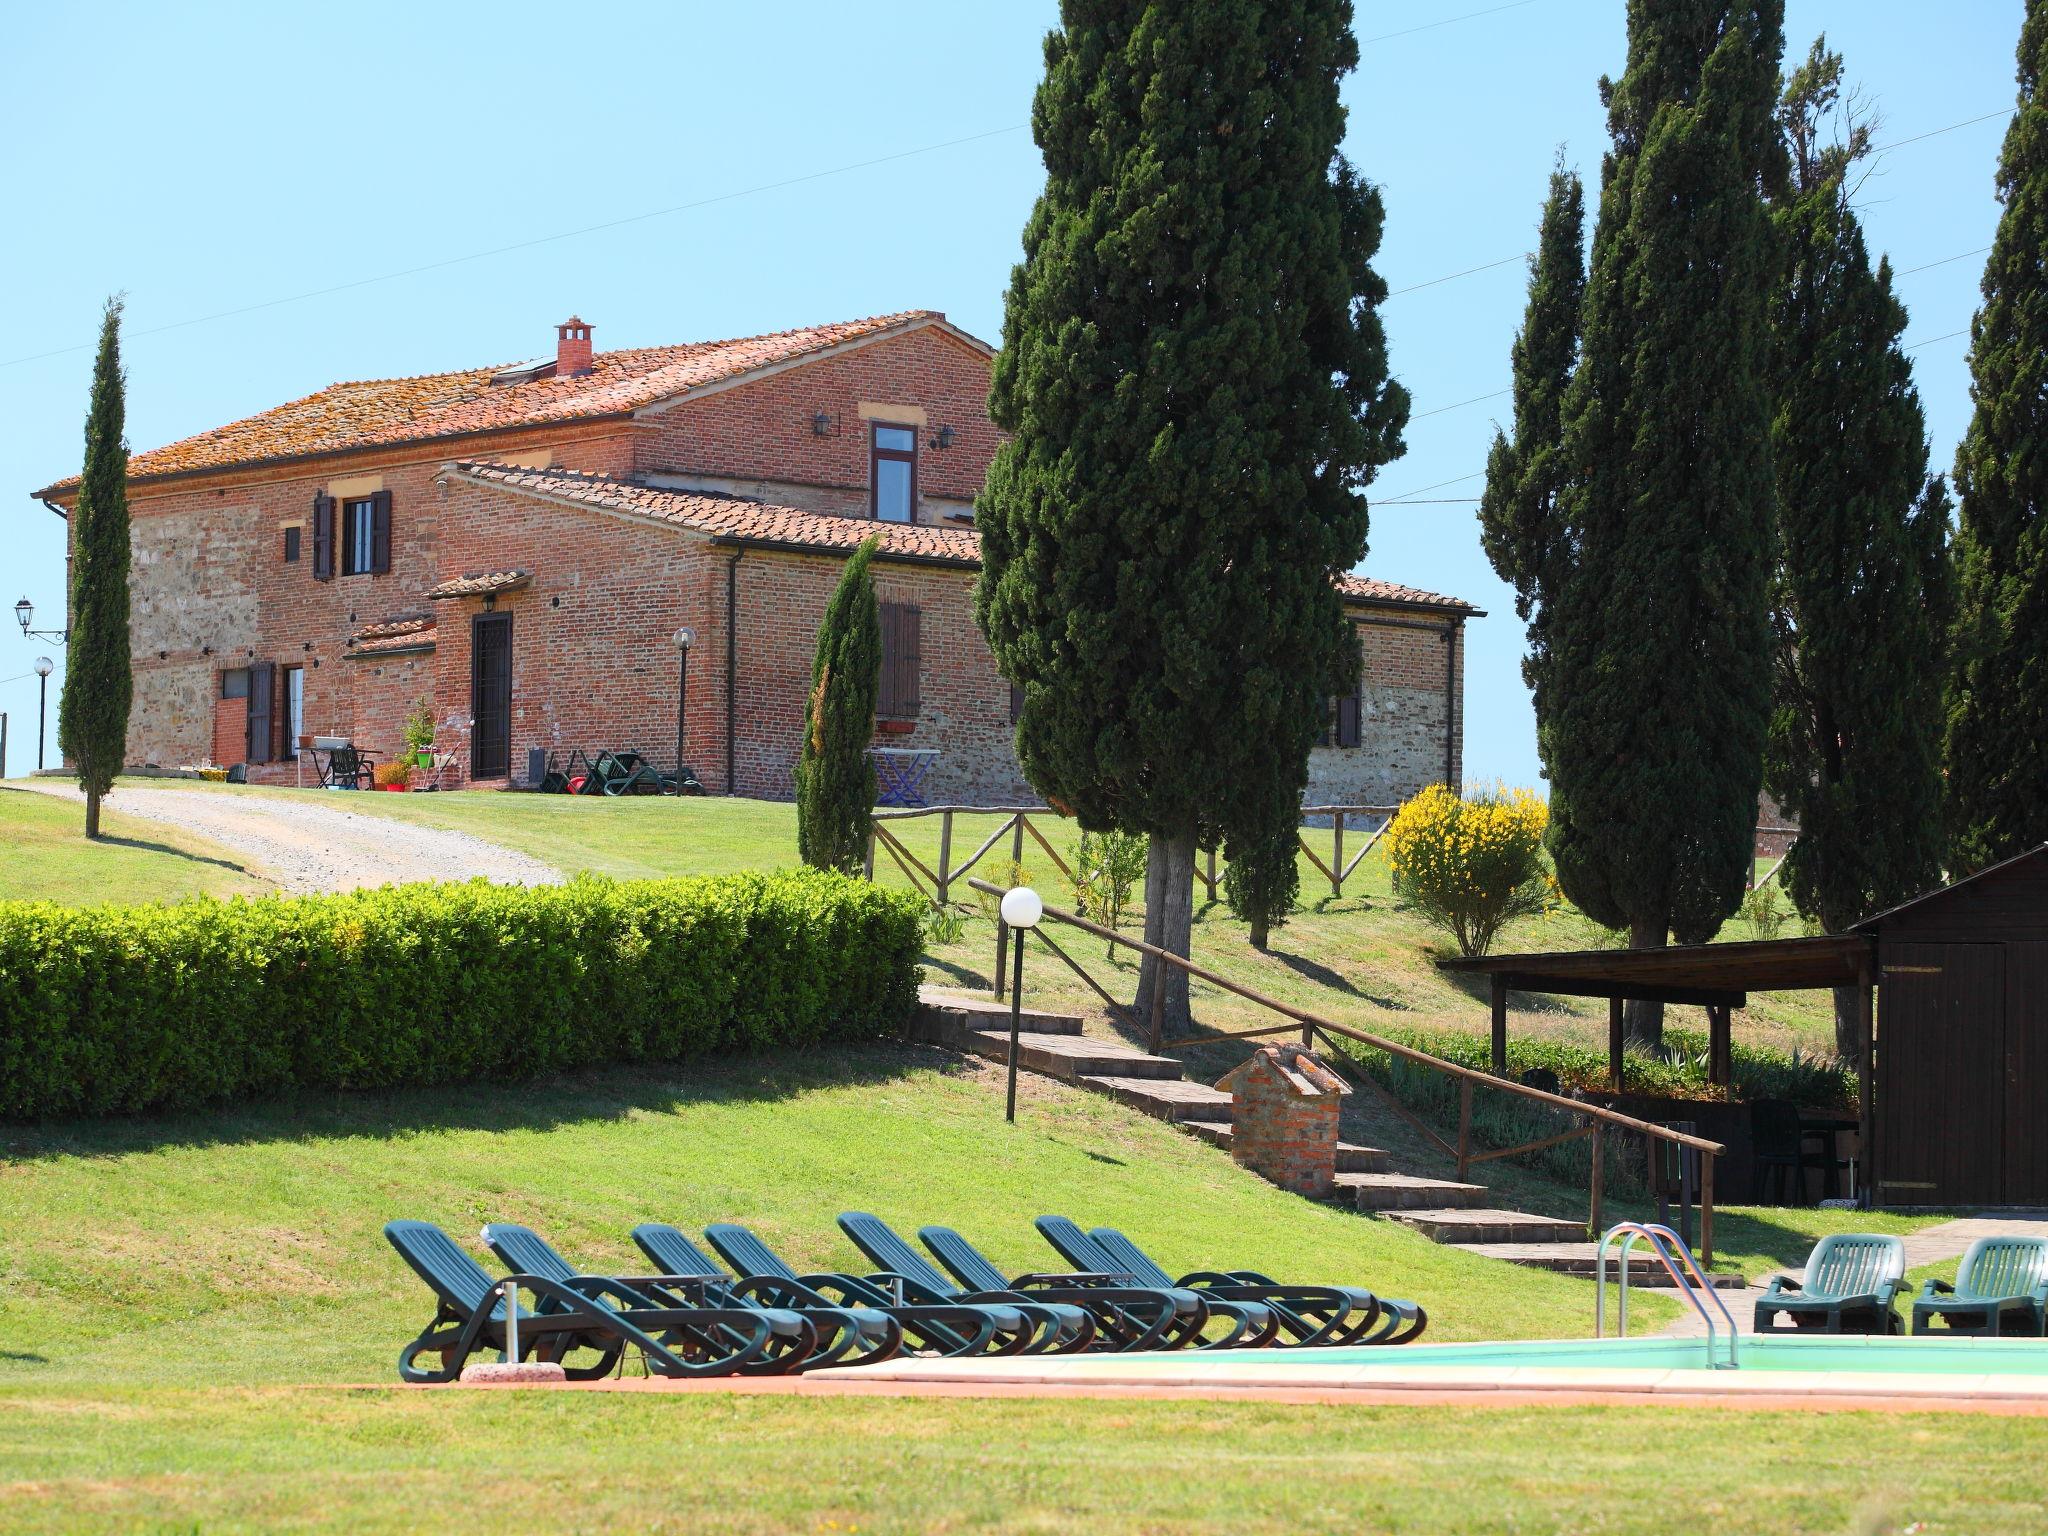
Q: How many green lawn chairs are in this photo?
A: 10